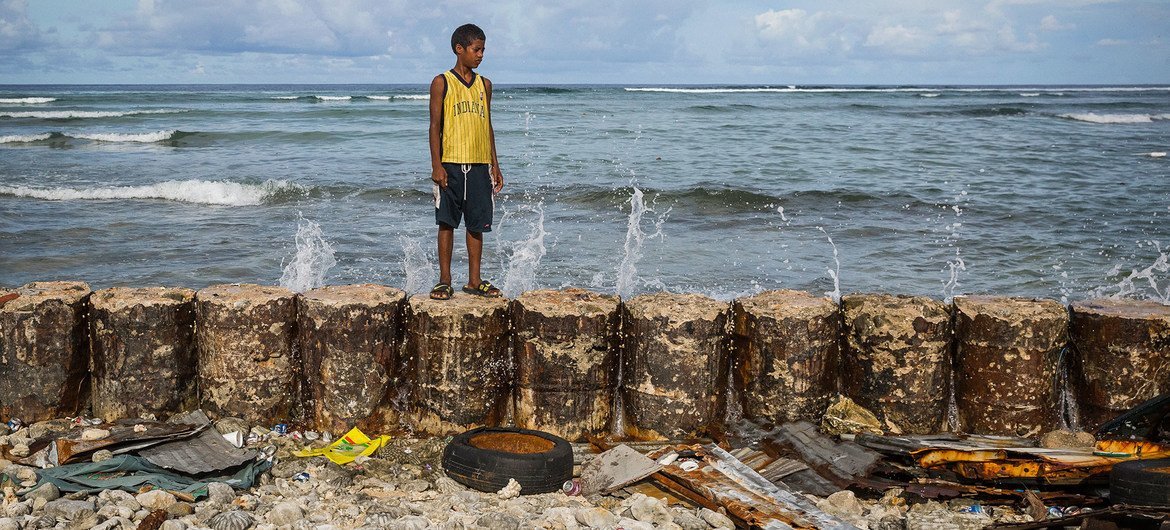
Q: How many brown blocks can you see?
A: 11